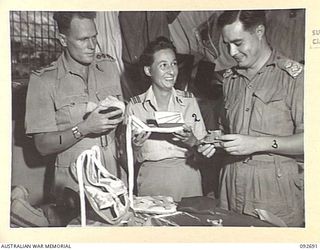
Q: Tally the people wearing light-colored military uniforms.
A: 3